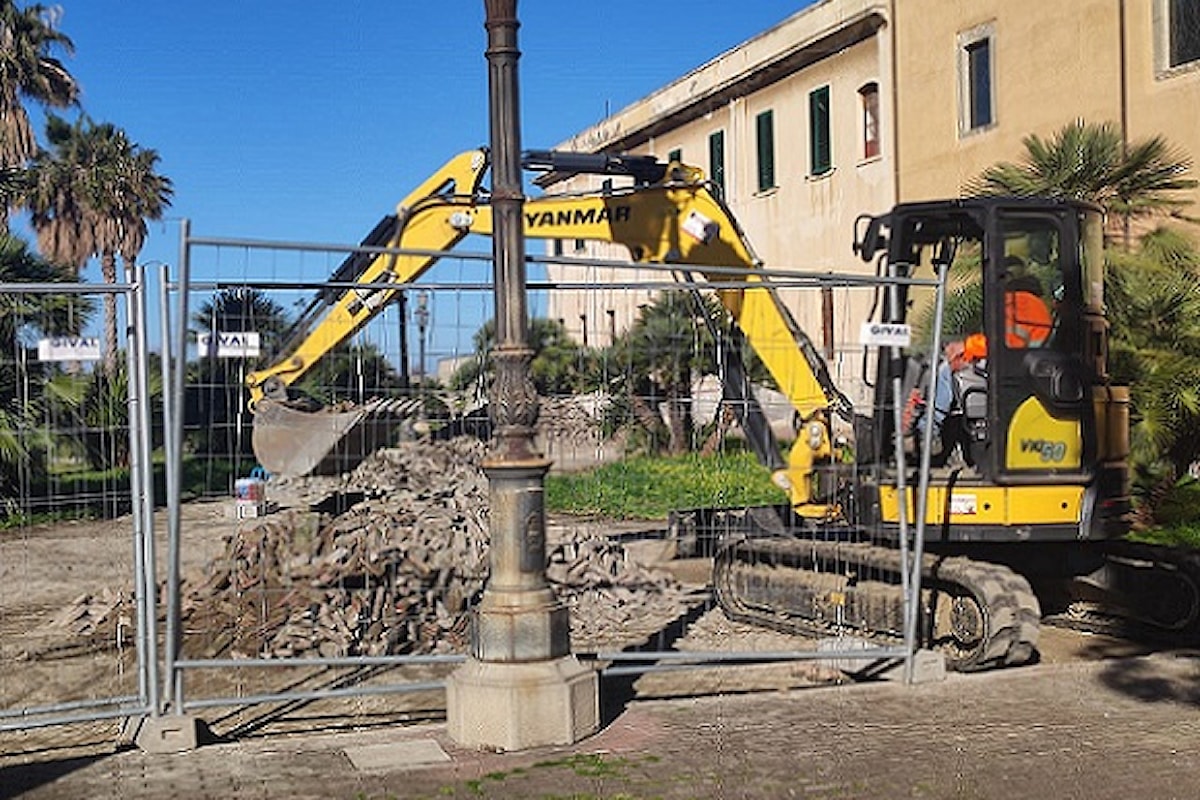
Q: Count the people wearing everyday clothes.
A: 0